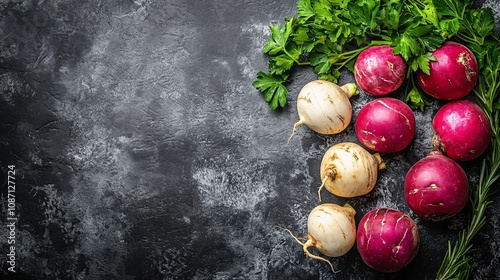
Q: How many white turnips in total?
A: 3